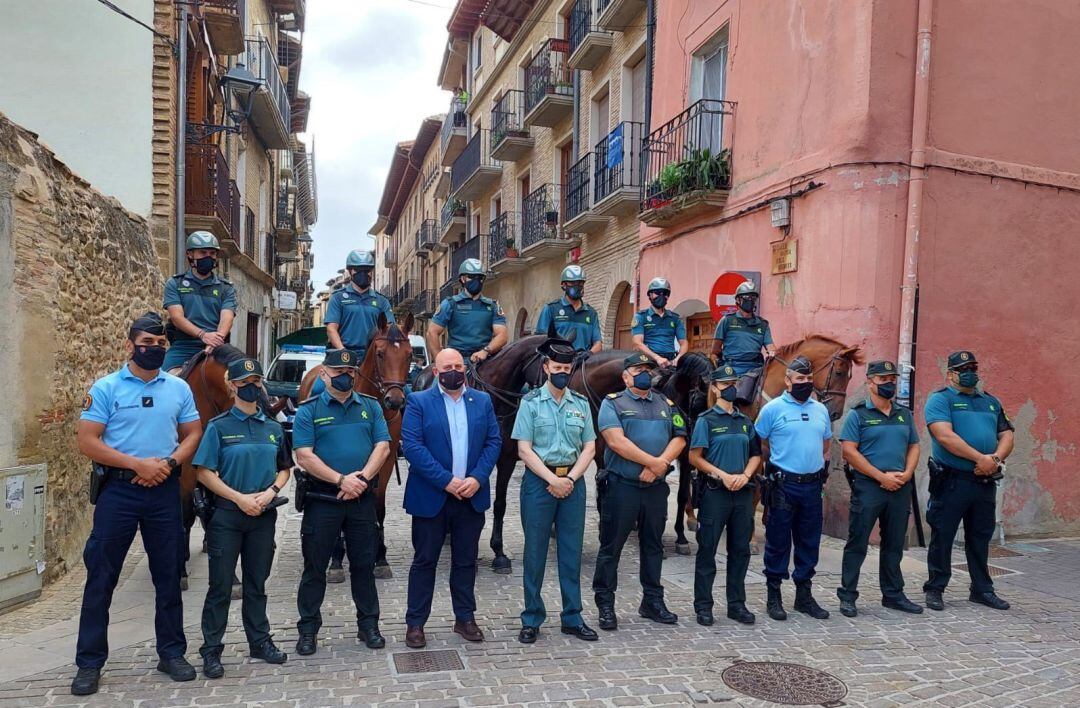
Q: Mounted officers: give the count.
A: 6